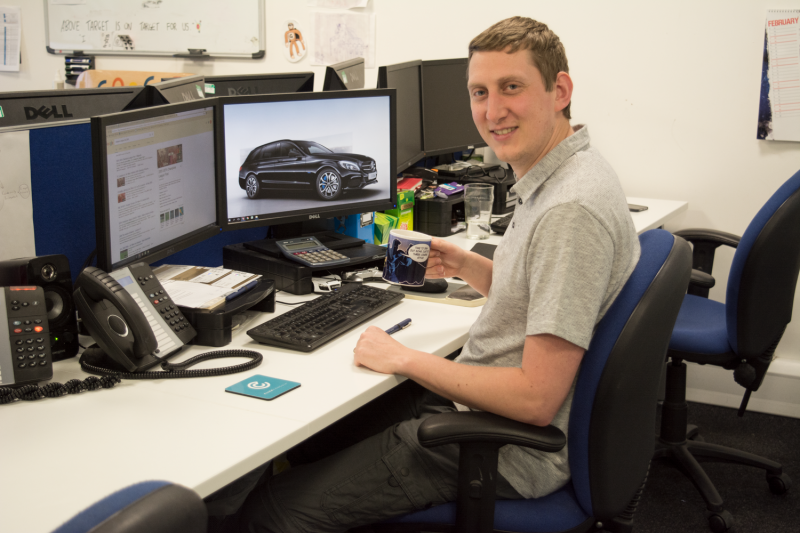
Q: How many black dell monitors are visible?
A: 8